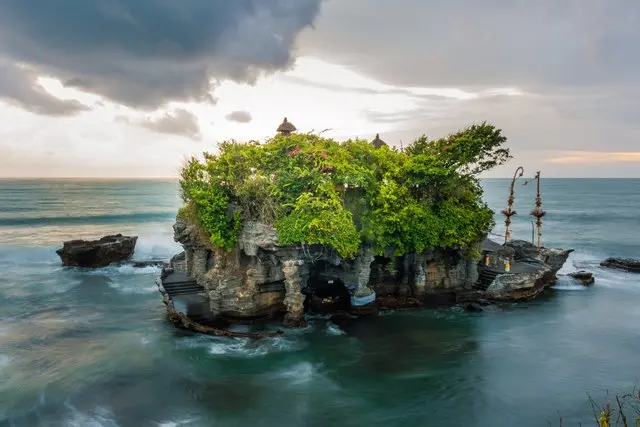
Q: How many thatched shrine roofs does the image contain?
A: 2